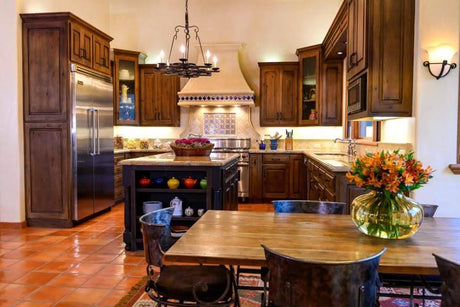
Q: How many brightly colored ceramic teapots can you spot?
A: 5